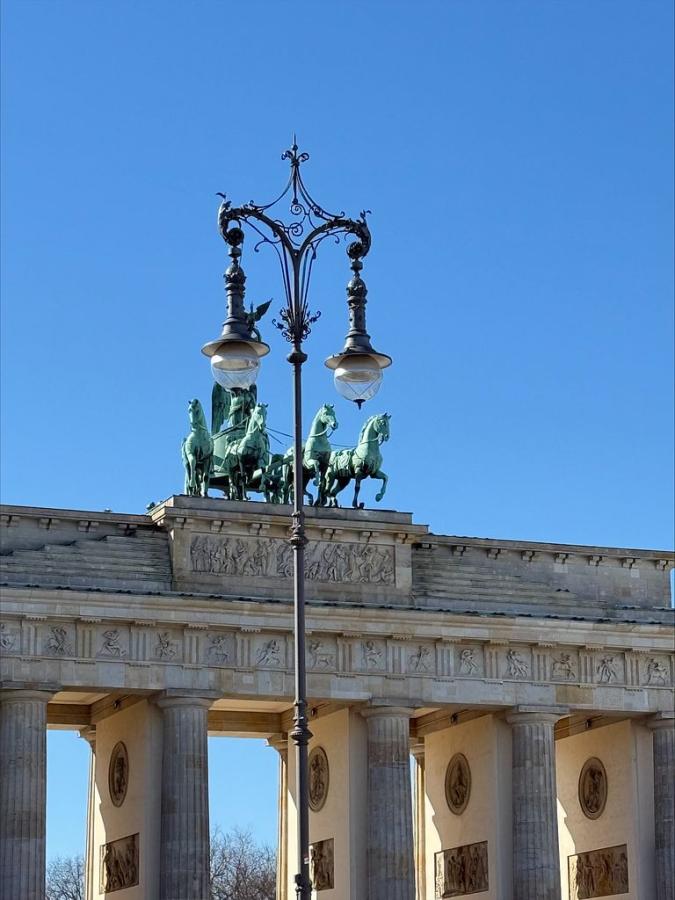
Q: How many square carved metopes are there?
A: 14